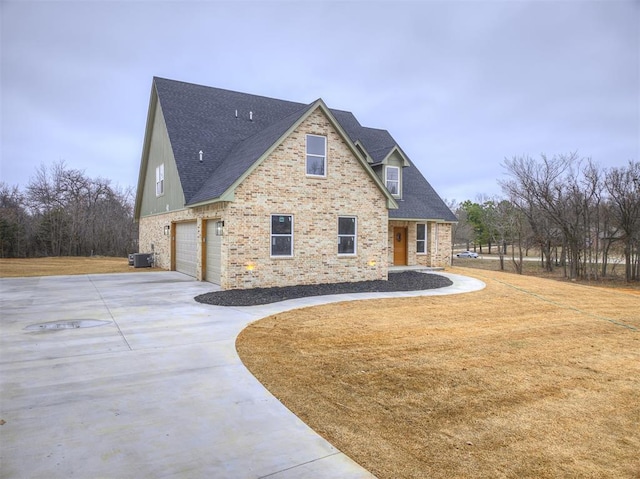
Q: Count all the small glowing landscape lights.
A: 2